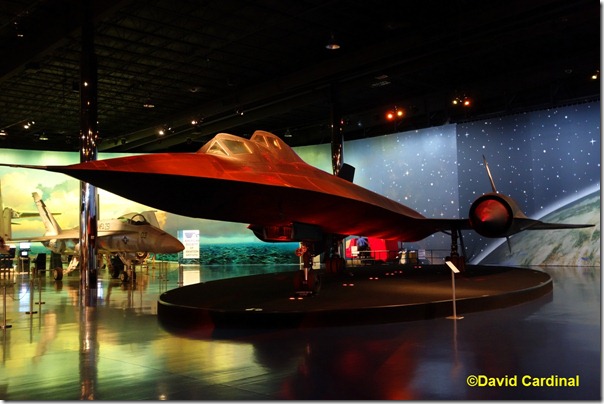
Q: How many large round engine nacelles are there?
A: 1